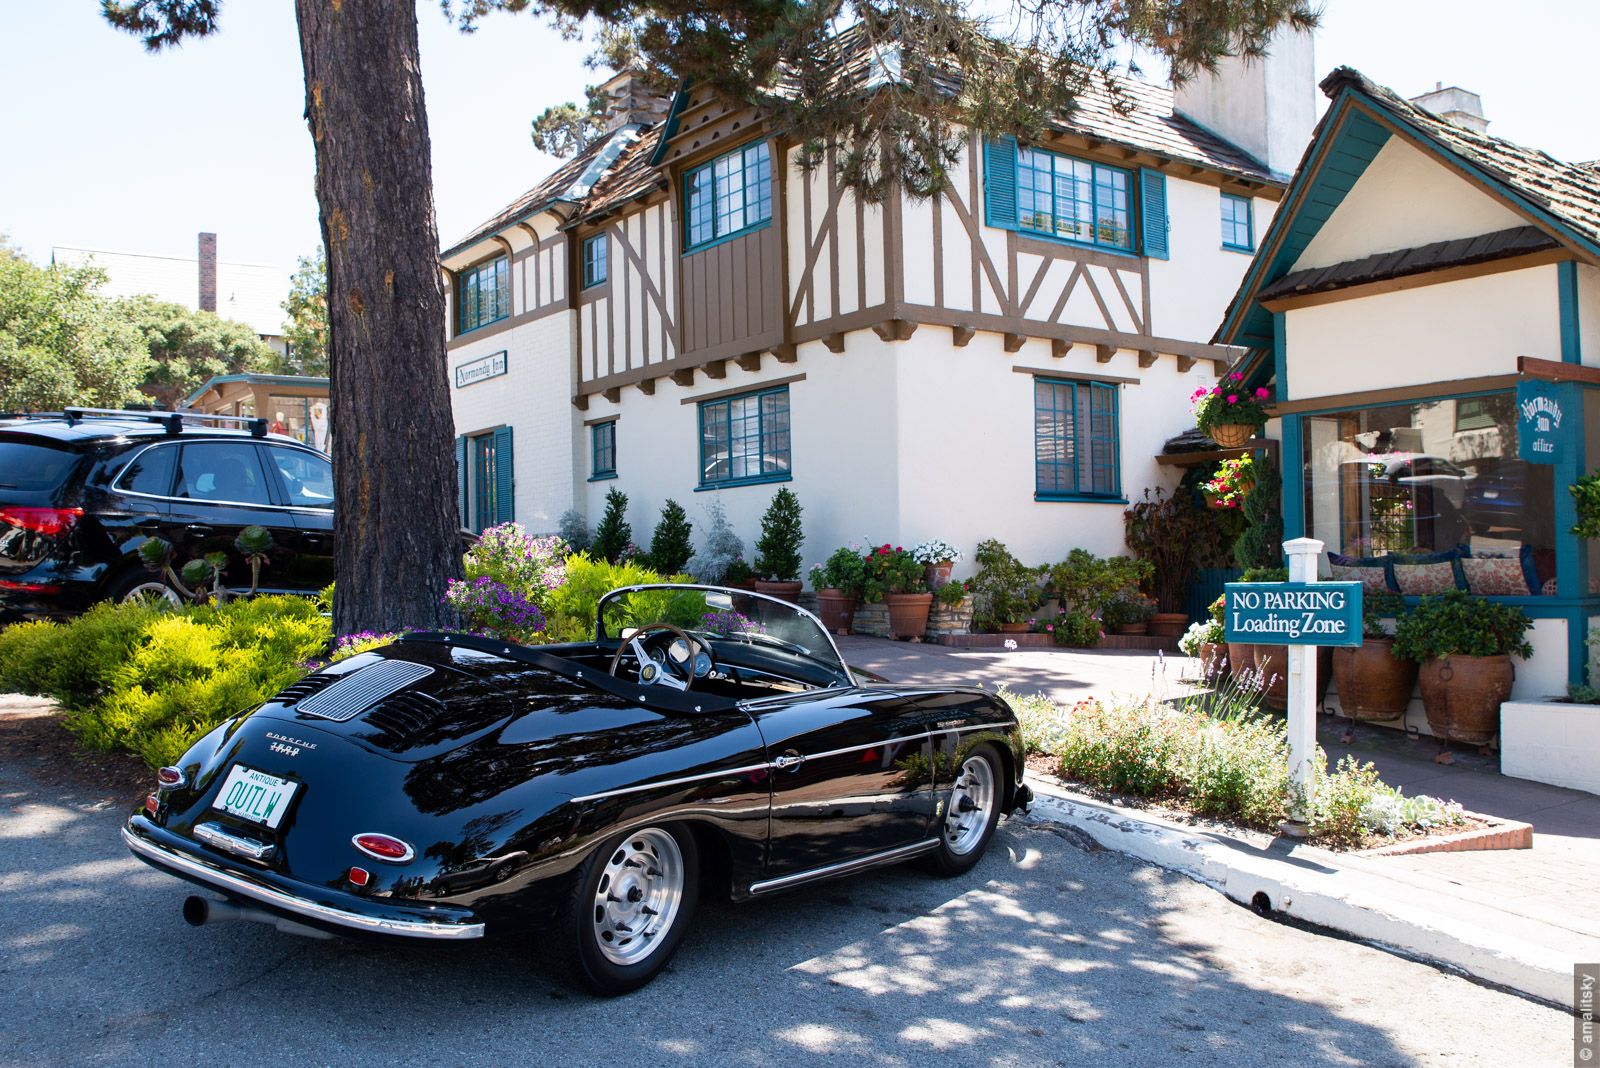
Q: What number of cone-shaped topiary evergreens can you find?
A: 3